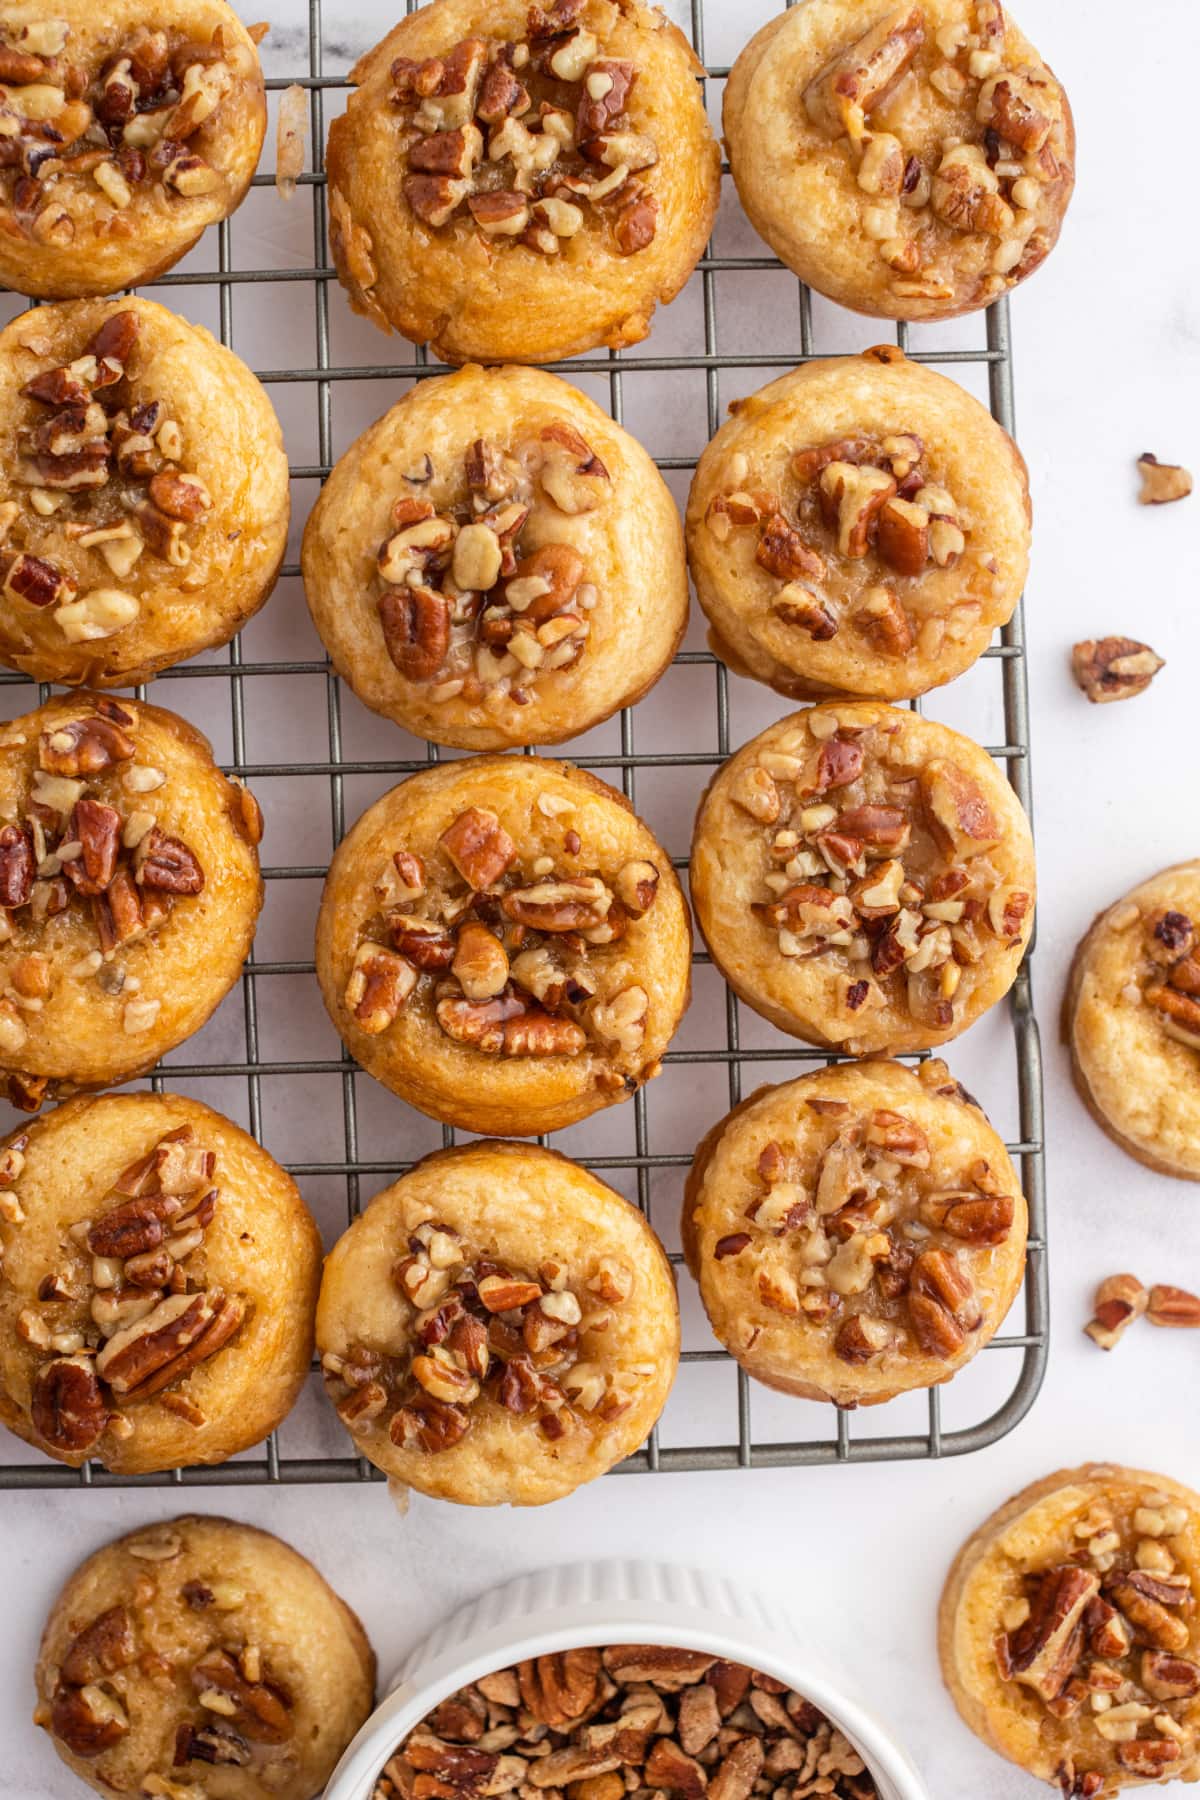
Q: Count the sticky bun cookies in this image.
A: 15